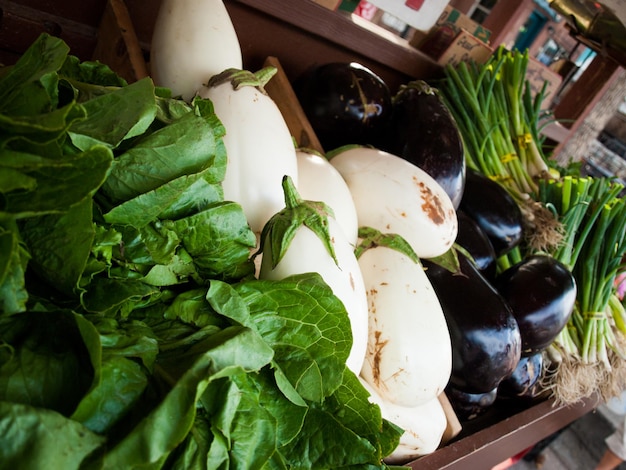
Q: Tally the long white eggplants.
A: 7